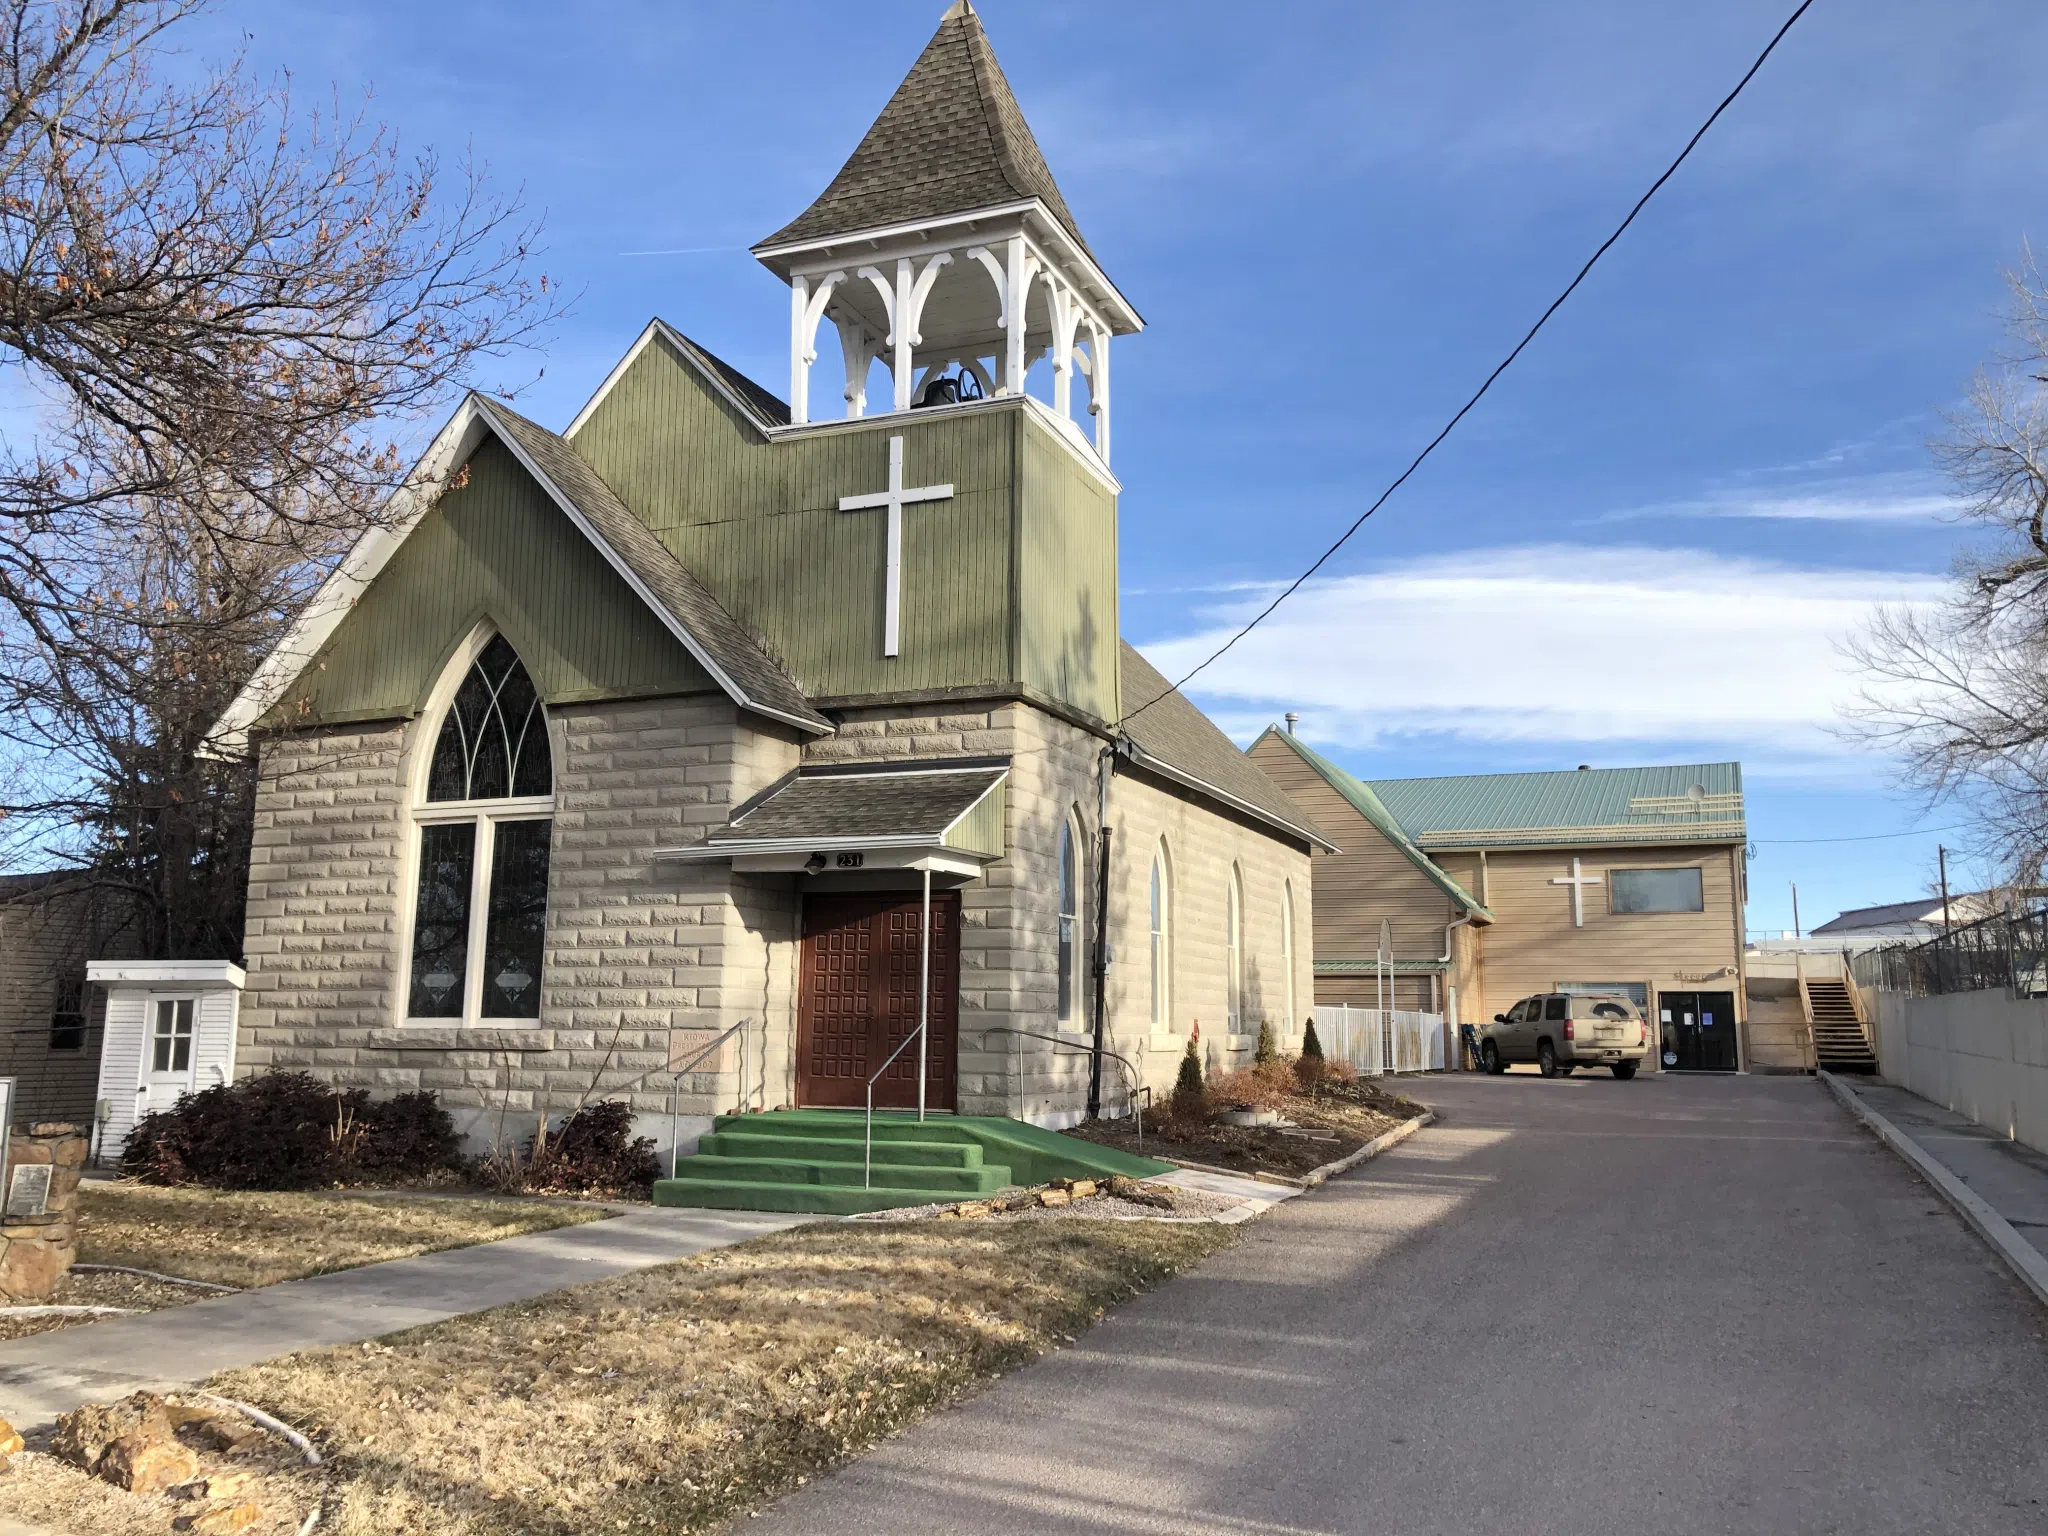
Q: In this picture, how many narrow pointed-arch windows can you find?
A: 4